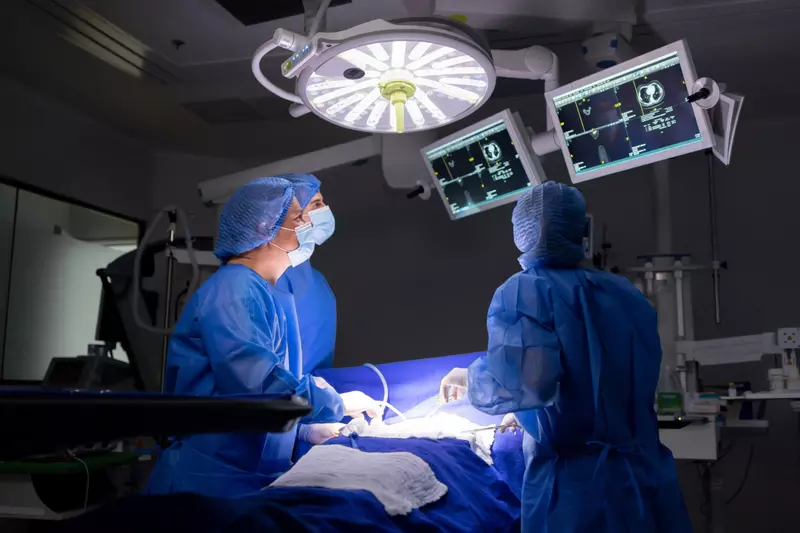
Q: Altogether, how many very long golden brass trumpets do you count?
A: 0